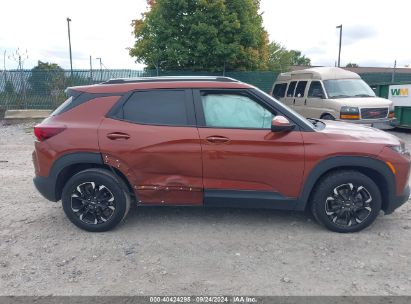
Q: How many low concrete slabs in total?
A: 1